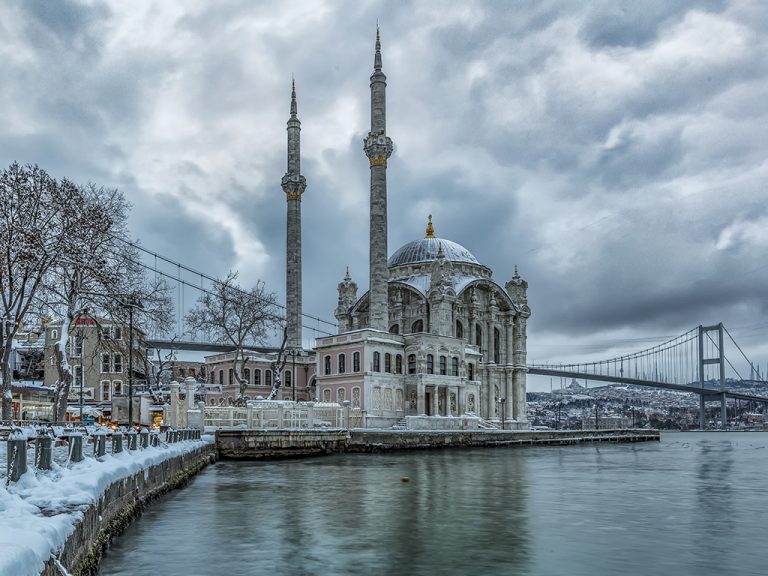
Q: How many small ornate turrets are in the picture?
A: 3